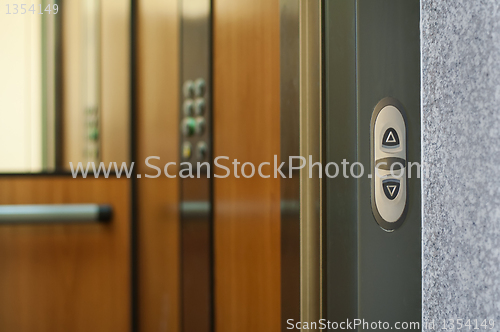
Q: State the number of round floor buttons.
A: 8